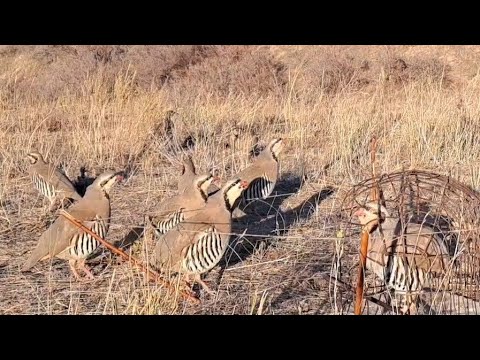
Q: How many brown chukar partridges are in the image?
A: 7